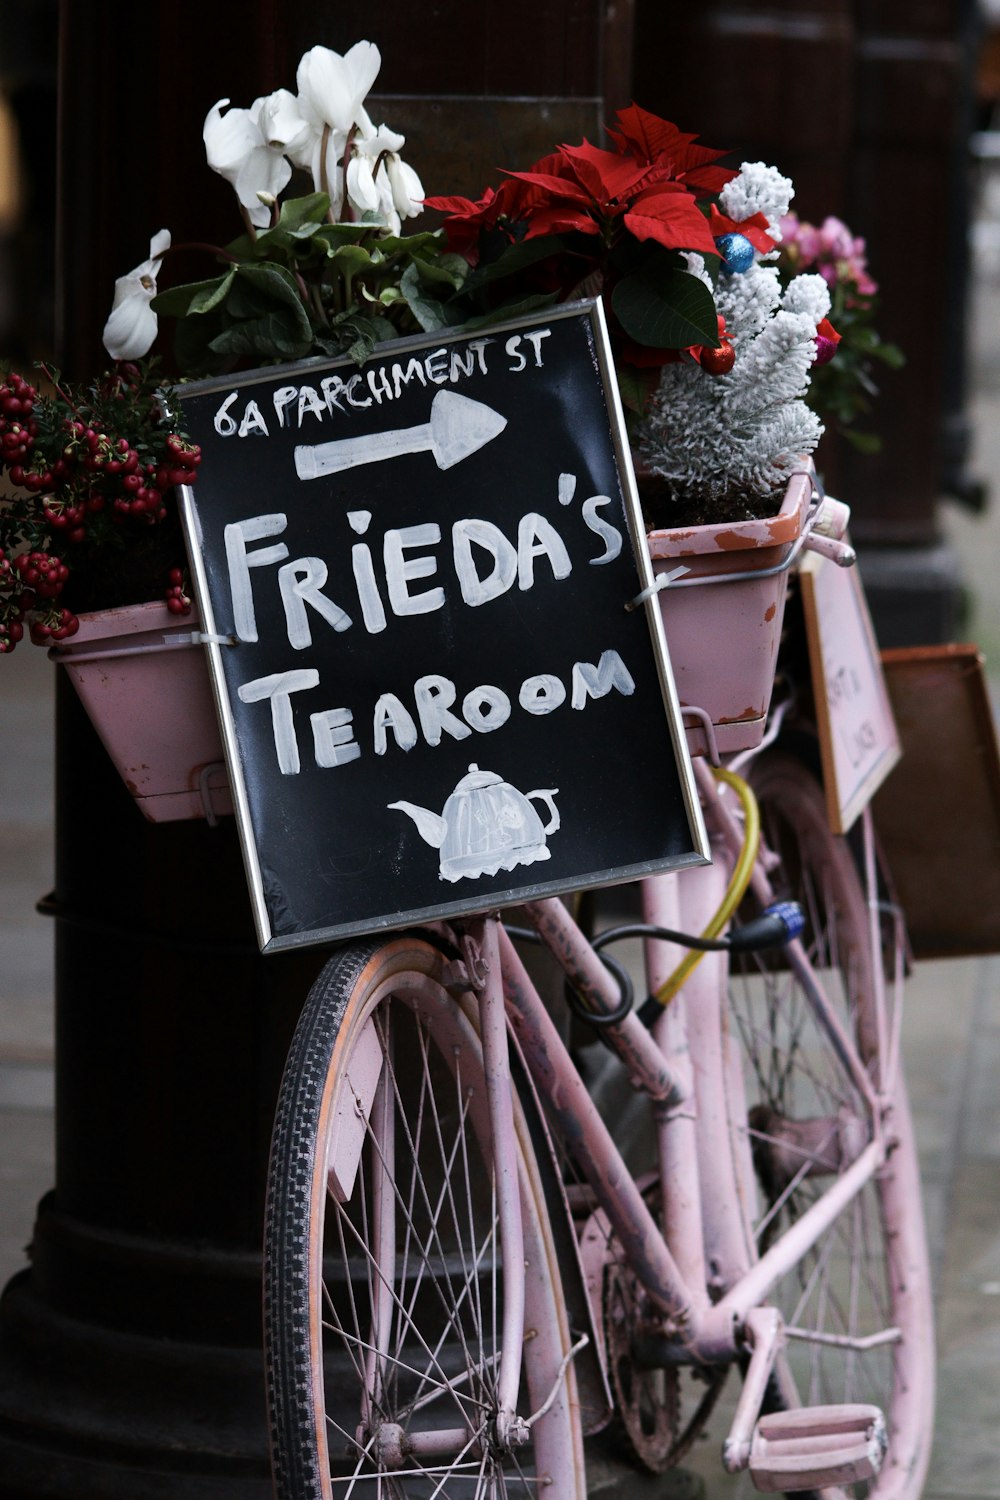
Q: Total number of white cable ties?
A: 2